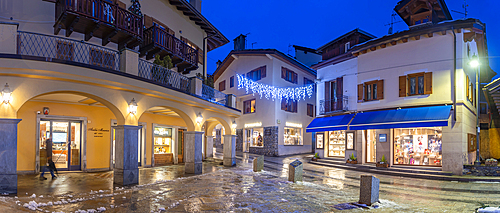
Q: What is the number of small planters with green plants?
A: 3